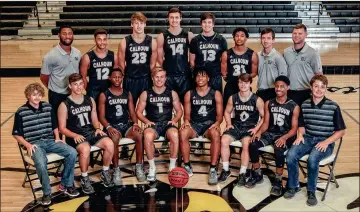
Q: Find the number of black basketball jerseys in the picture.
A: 11